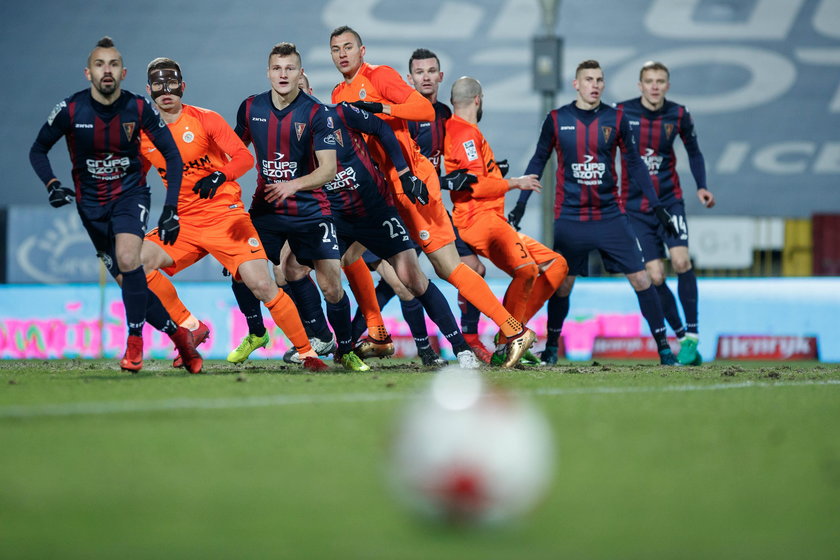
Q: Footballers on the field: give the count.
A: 9